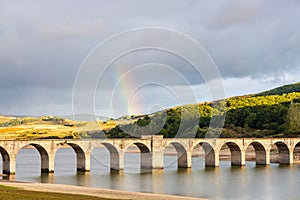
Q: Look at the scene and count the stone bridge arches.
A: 11